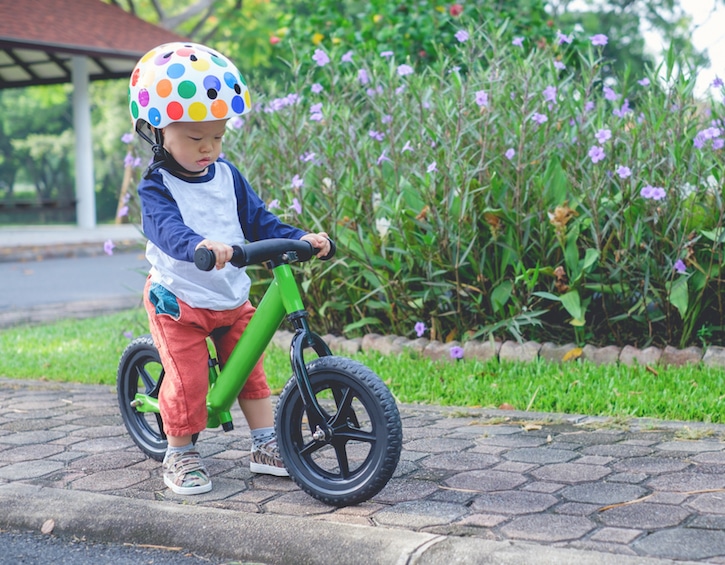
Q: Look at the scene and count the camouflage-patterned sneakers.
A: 2